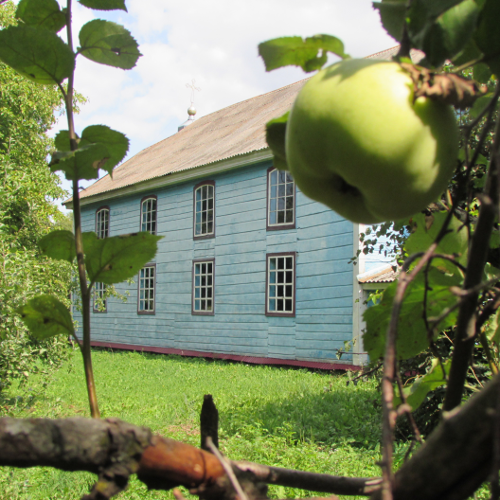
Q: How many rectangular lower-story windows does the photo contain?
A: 4